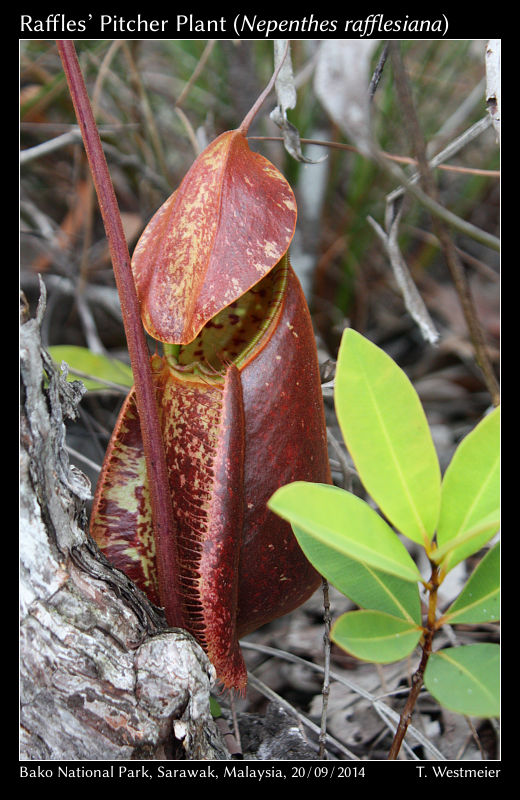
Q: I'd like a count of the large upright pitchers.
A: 1